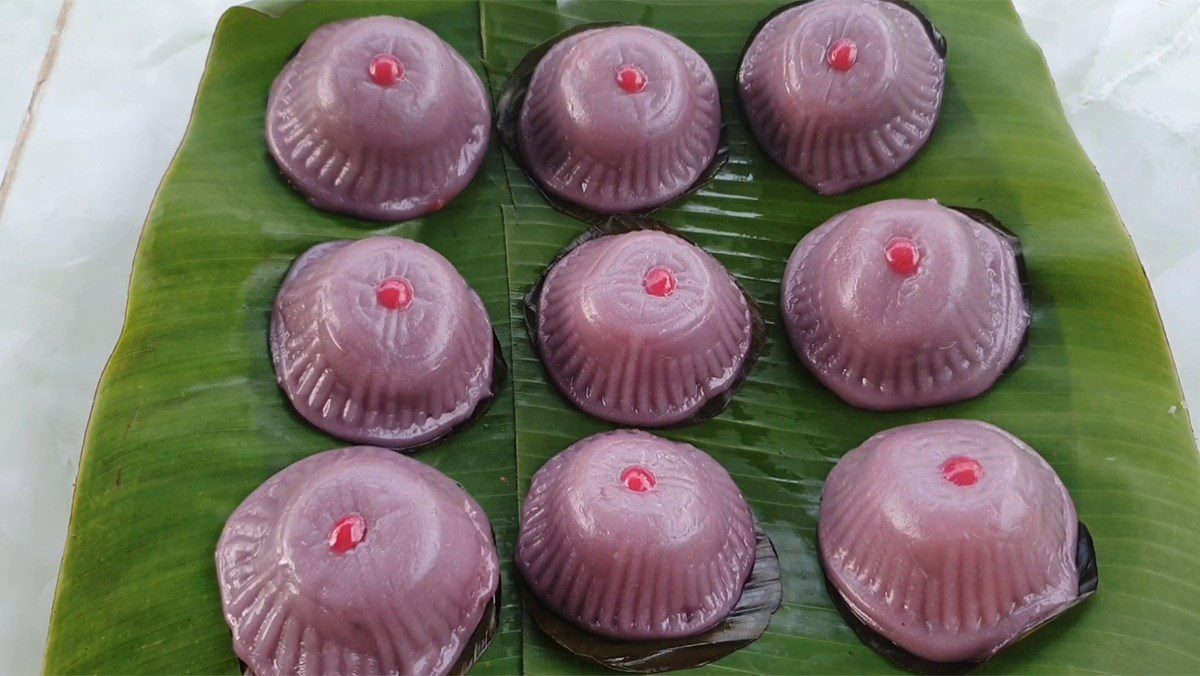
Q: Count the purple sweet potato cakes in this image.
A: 9